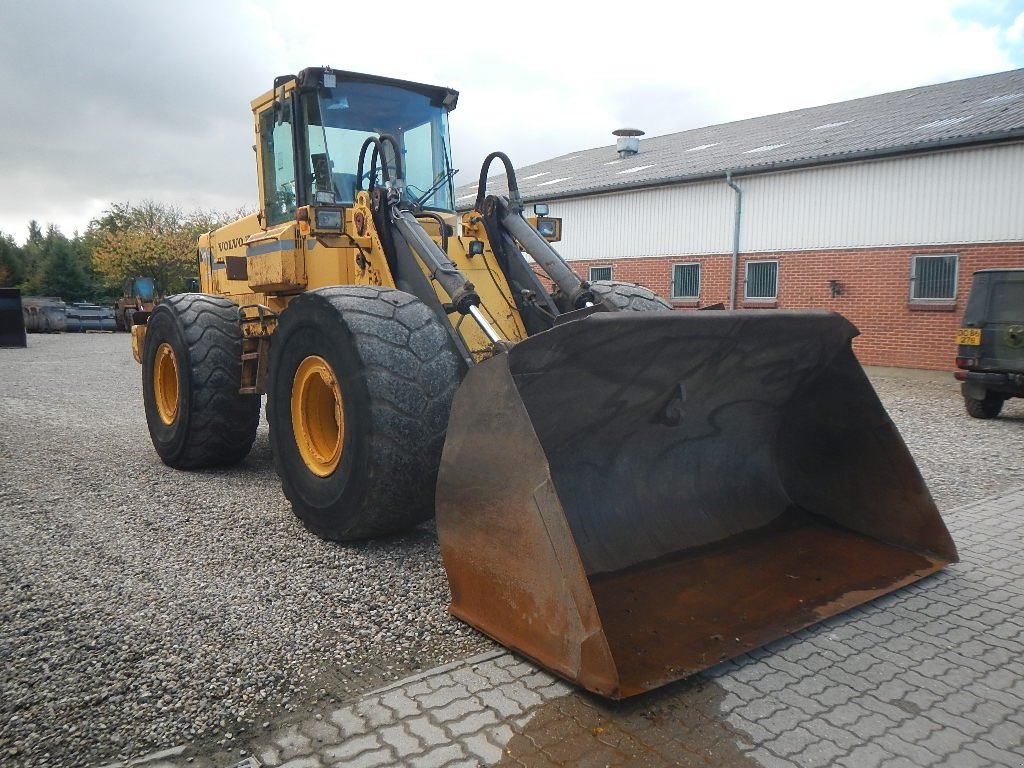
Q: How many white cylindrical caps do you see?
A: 1